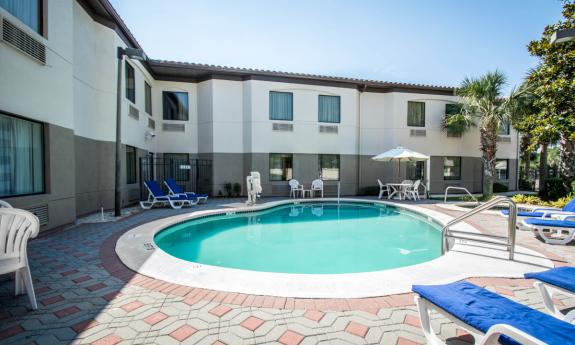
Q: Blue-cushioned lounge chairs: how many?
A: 6